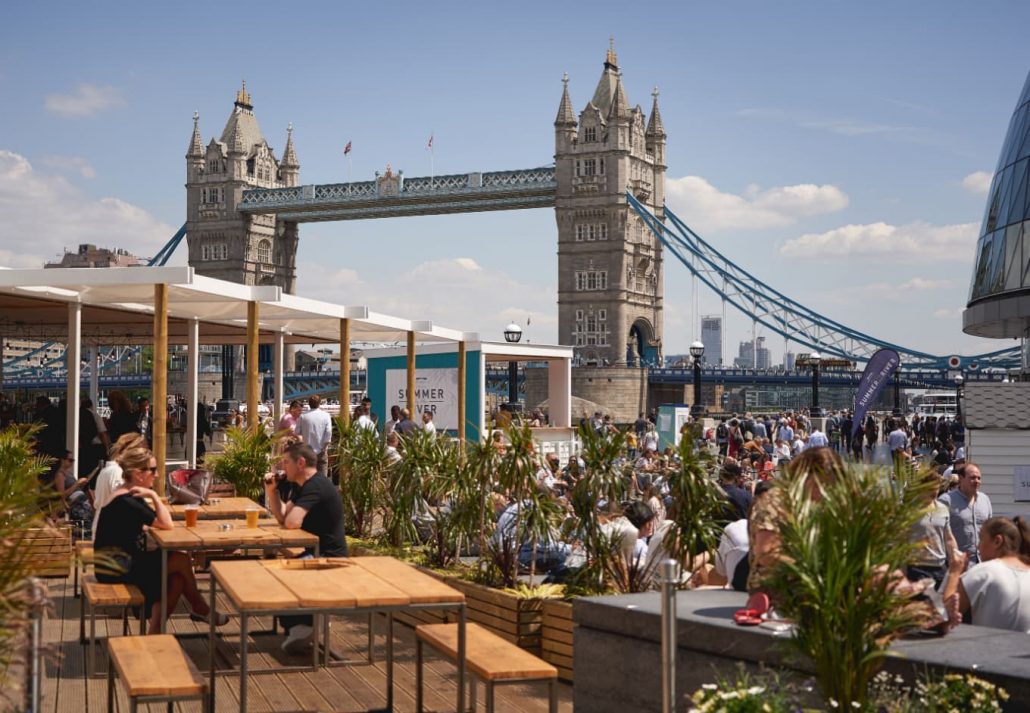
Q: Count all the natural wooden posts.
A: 5